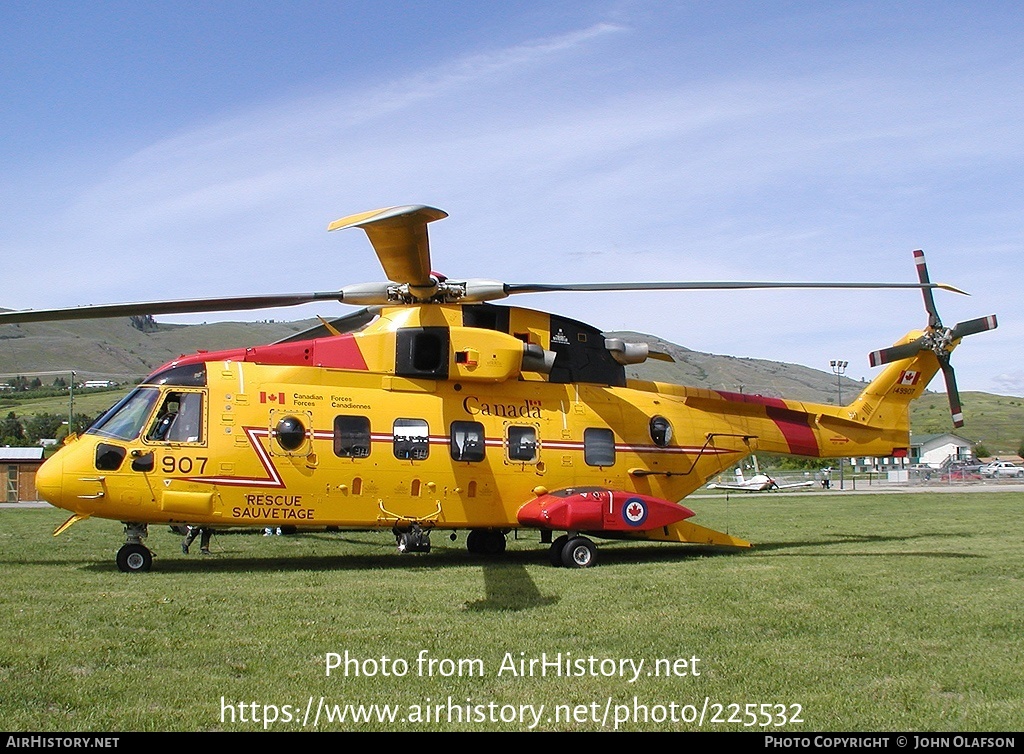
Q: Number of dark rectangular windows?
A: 5